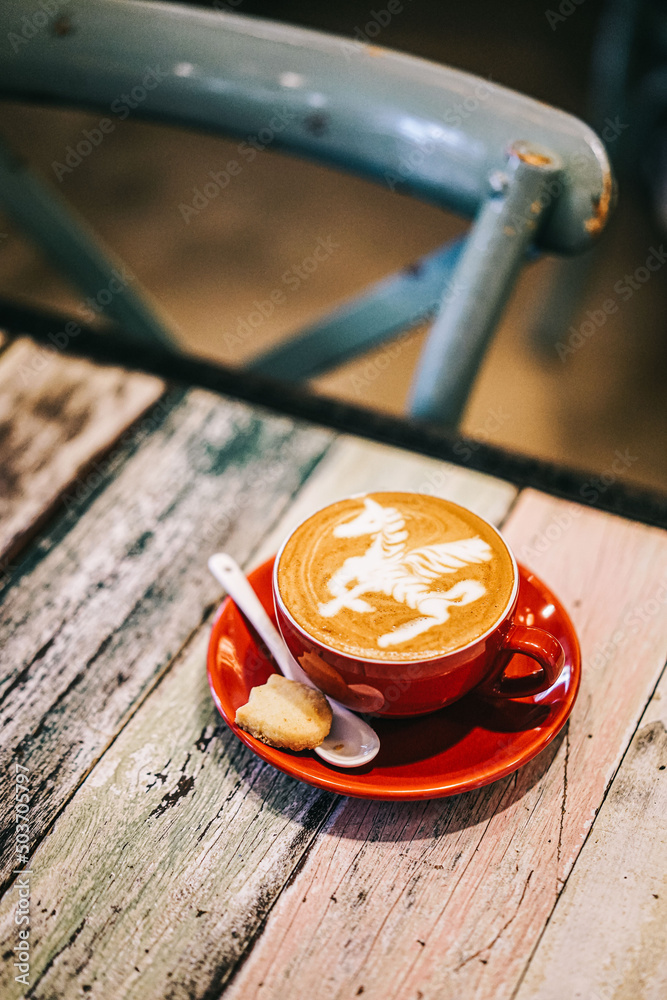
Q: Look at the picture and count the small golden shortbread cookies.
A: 1